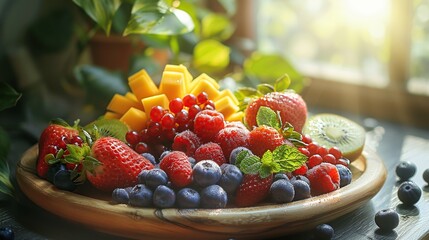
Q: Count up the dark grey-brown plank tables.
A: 1